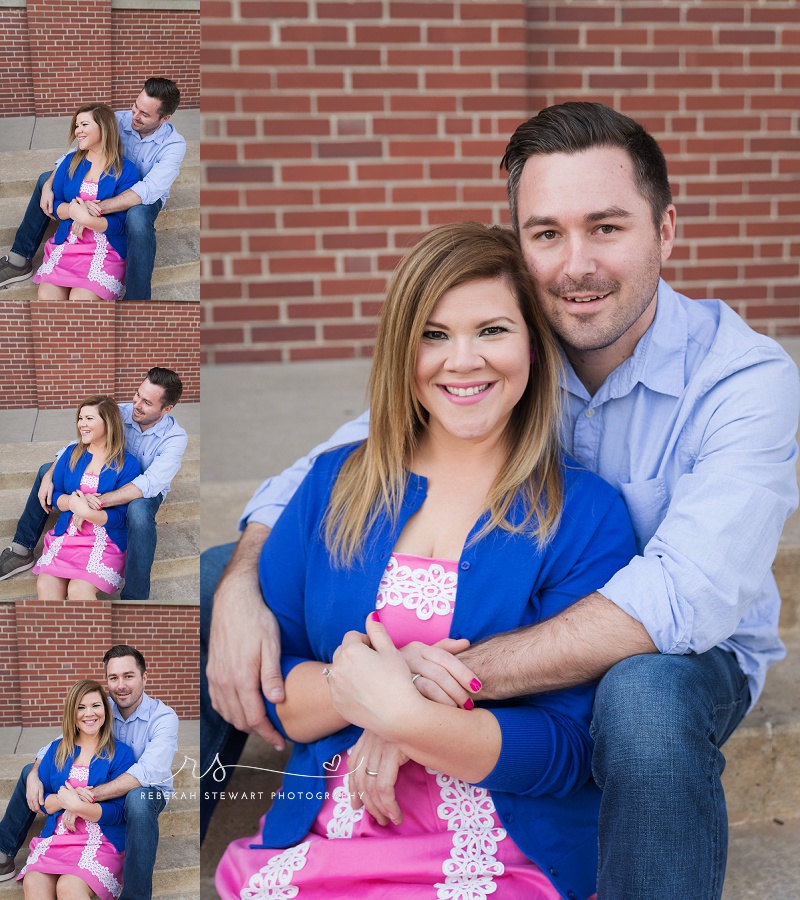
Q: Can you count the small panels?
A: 3